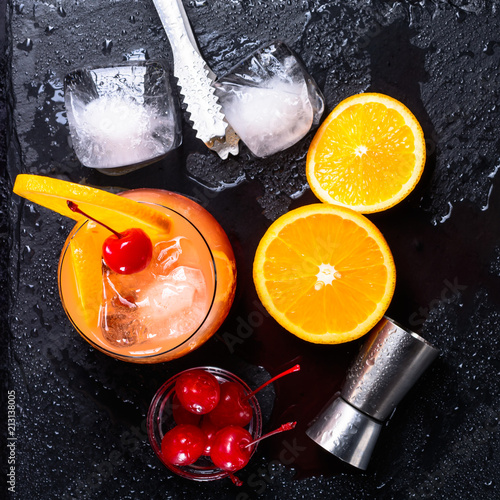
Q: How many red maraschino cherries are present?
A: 7